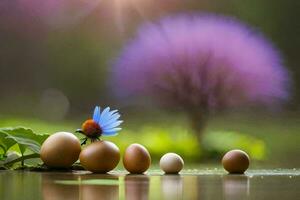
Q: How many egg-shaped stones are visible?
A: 5